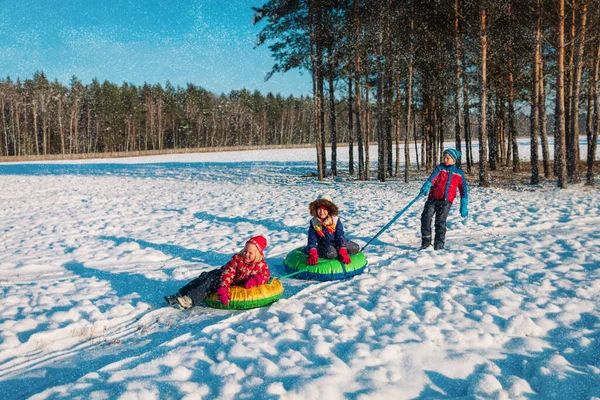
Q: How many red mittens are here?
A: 2